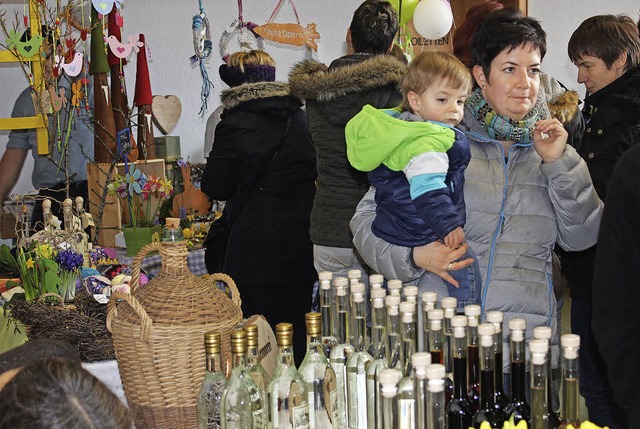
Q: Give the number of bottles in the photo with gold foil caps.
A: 5